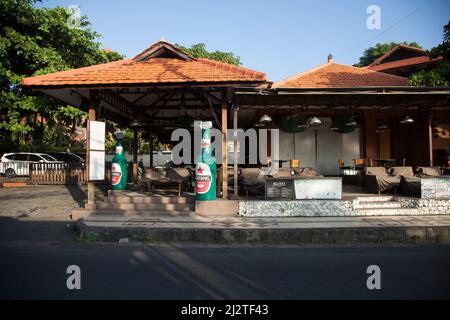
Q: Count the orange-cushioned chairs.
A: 3